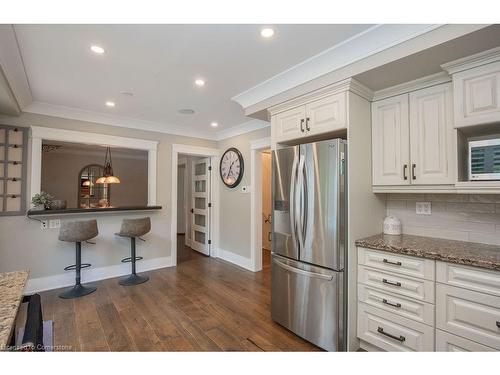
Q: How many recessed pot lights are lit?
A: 5